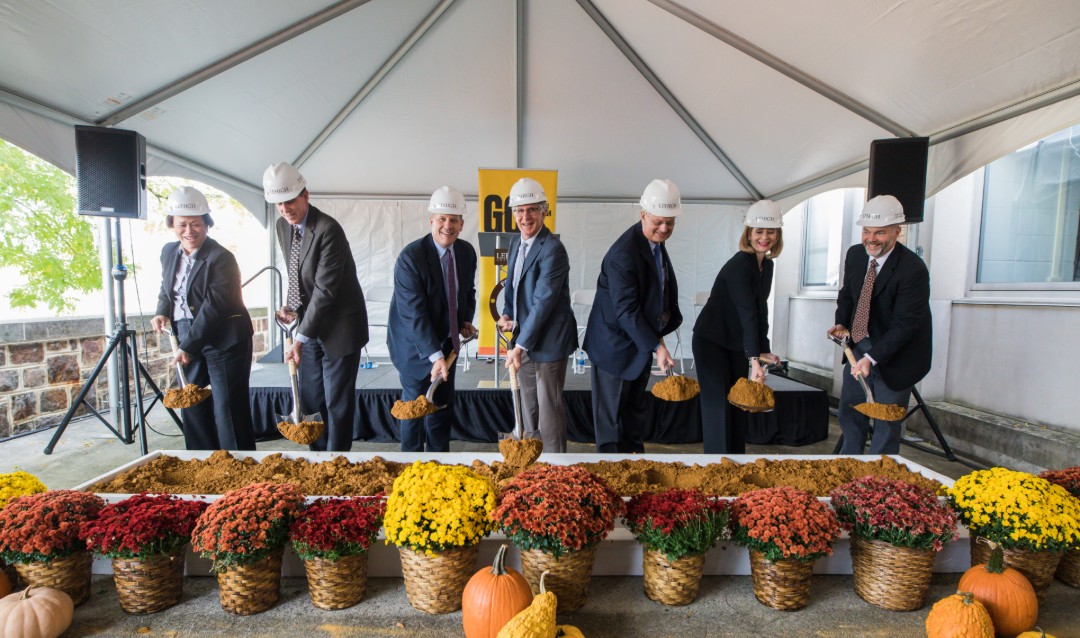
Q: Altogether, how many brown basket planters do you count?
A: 11